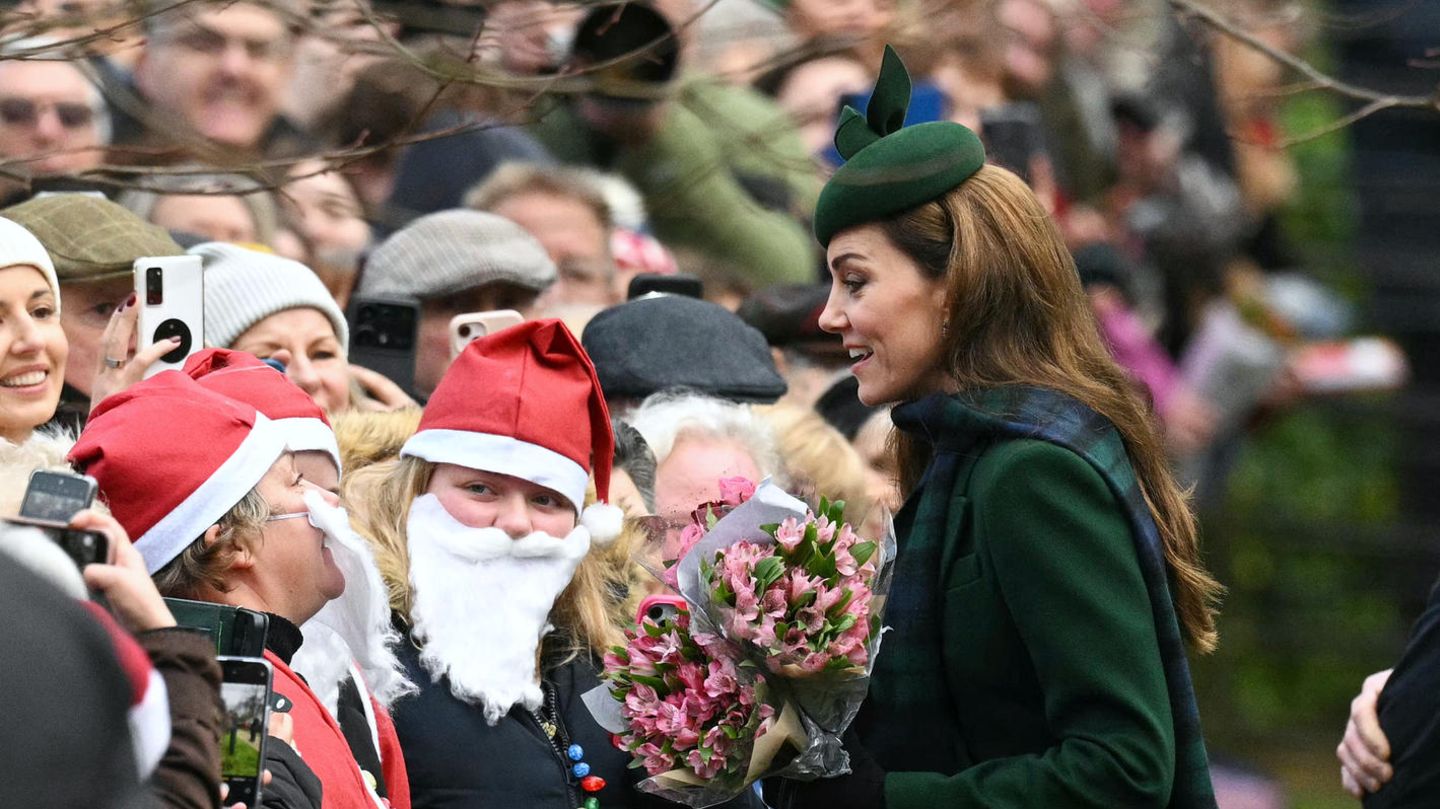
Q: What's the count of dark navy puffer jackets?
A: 1